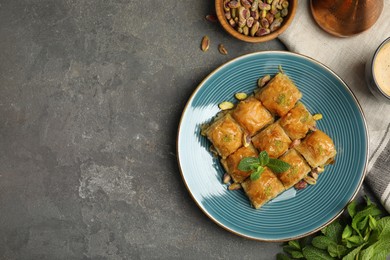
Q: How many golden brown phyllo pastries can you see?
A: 9